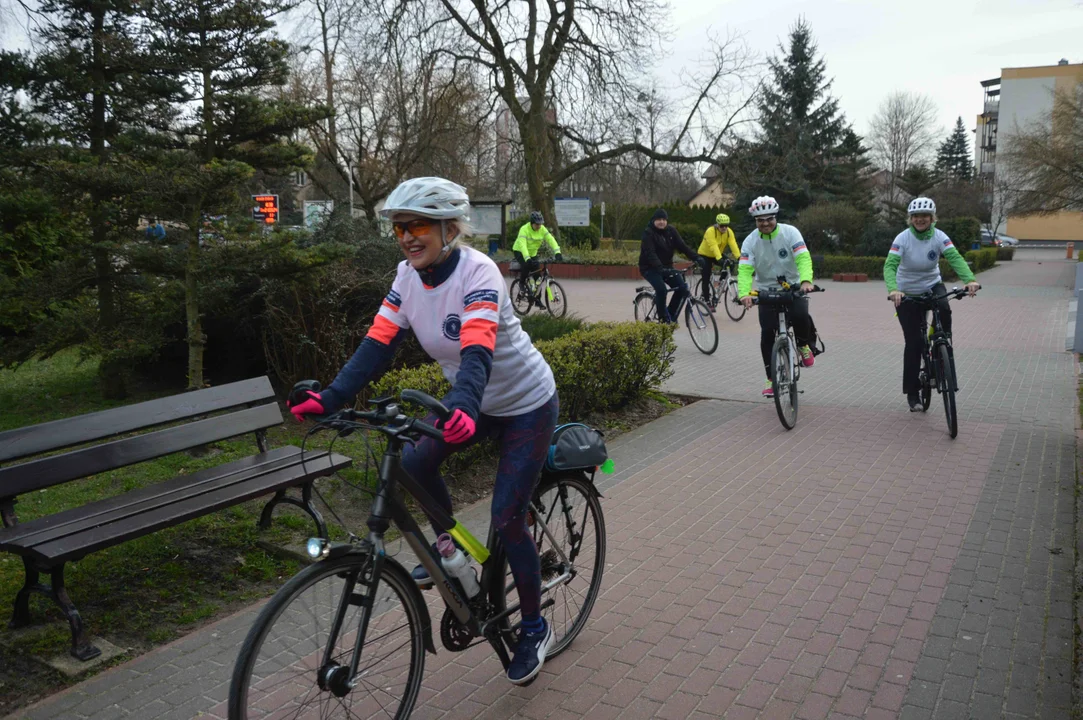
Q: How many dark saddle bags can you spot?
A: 1